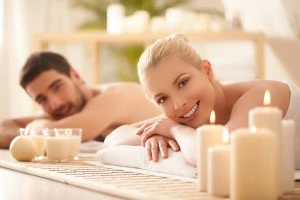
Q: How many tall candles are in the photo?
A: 5